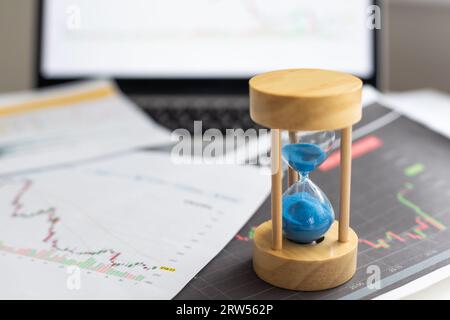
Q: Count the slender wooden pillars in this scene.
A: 3